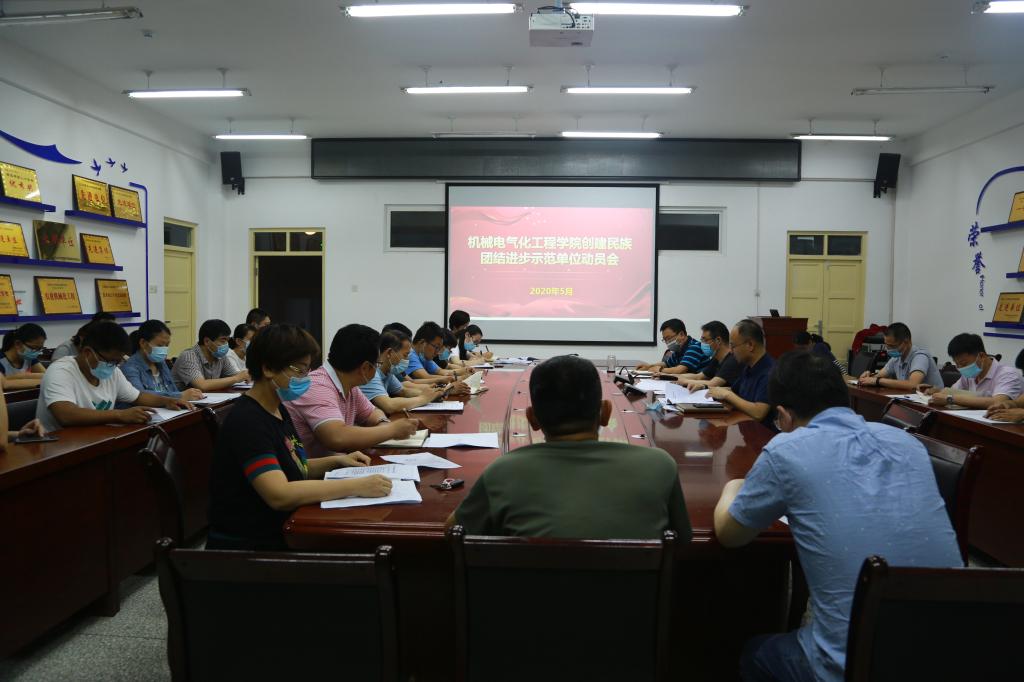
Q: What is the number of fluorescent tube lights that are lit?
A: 9